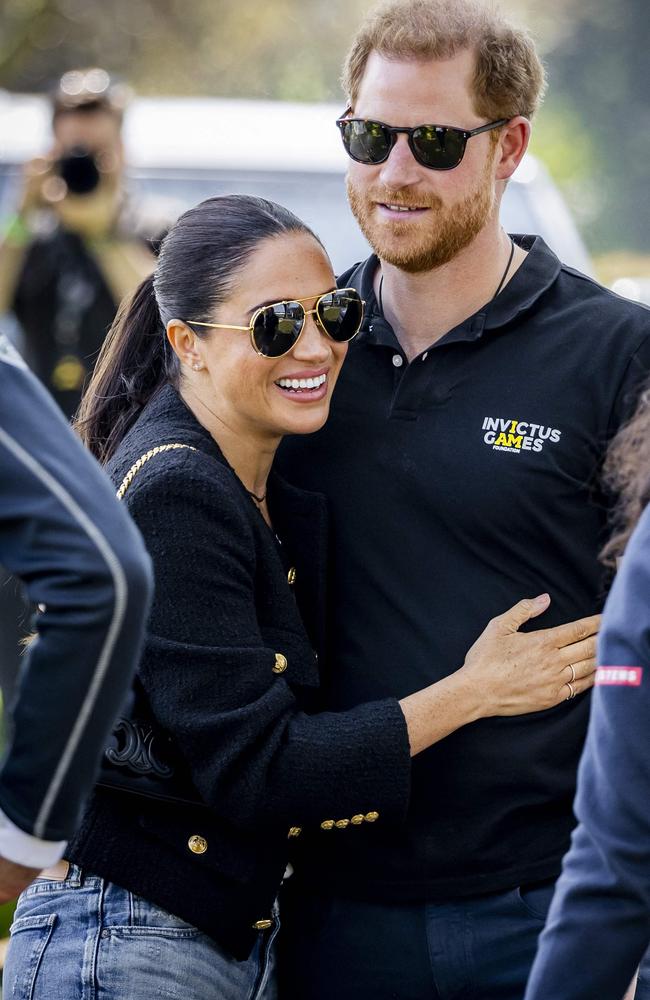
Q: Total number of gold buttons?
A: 9